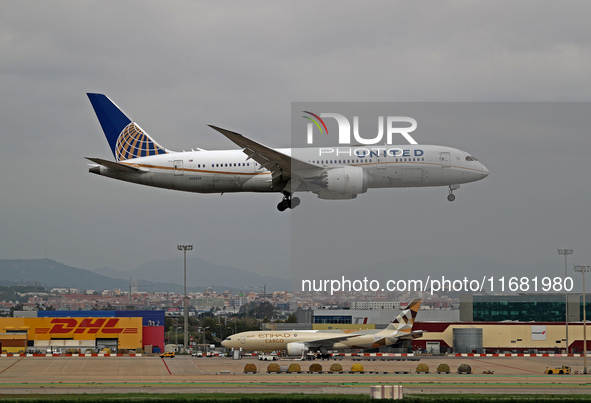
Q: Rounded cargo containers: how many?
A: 9